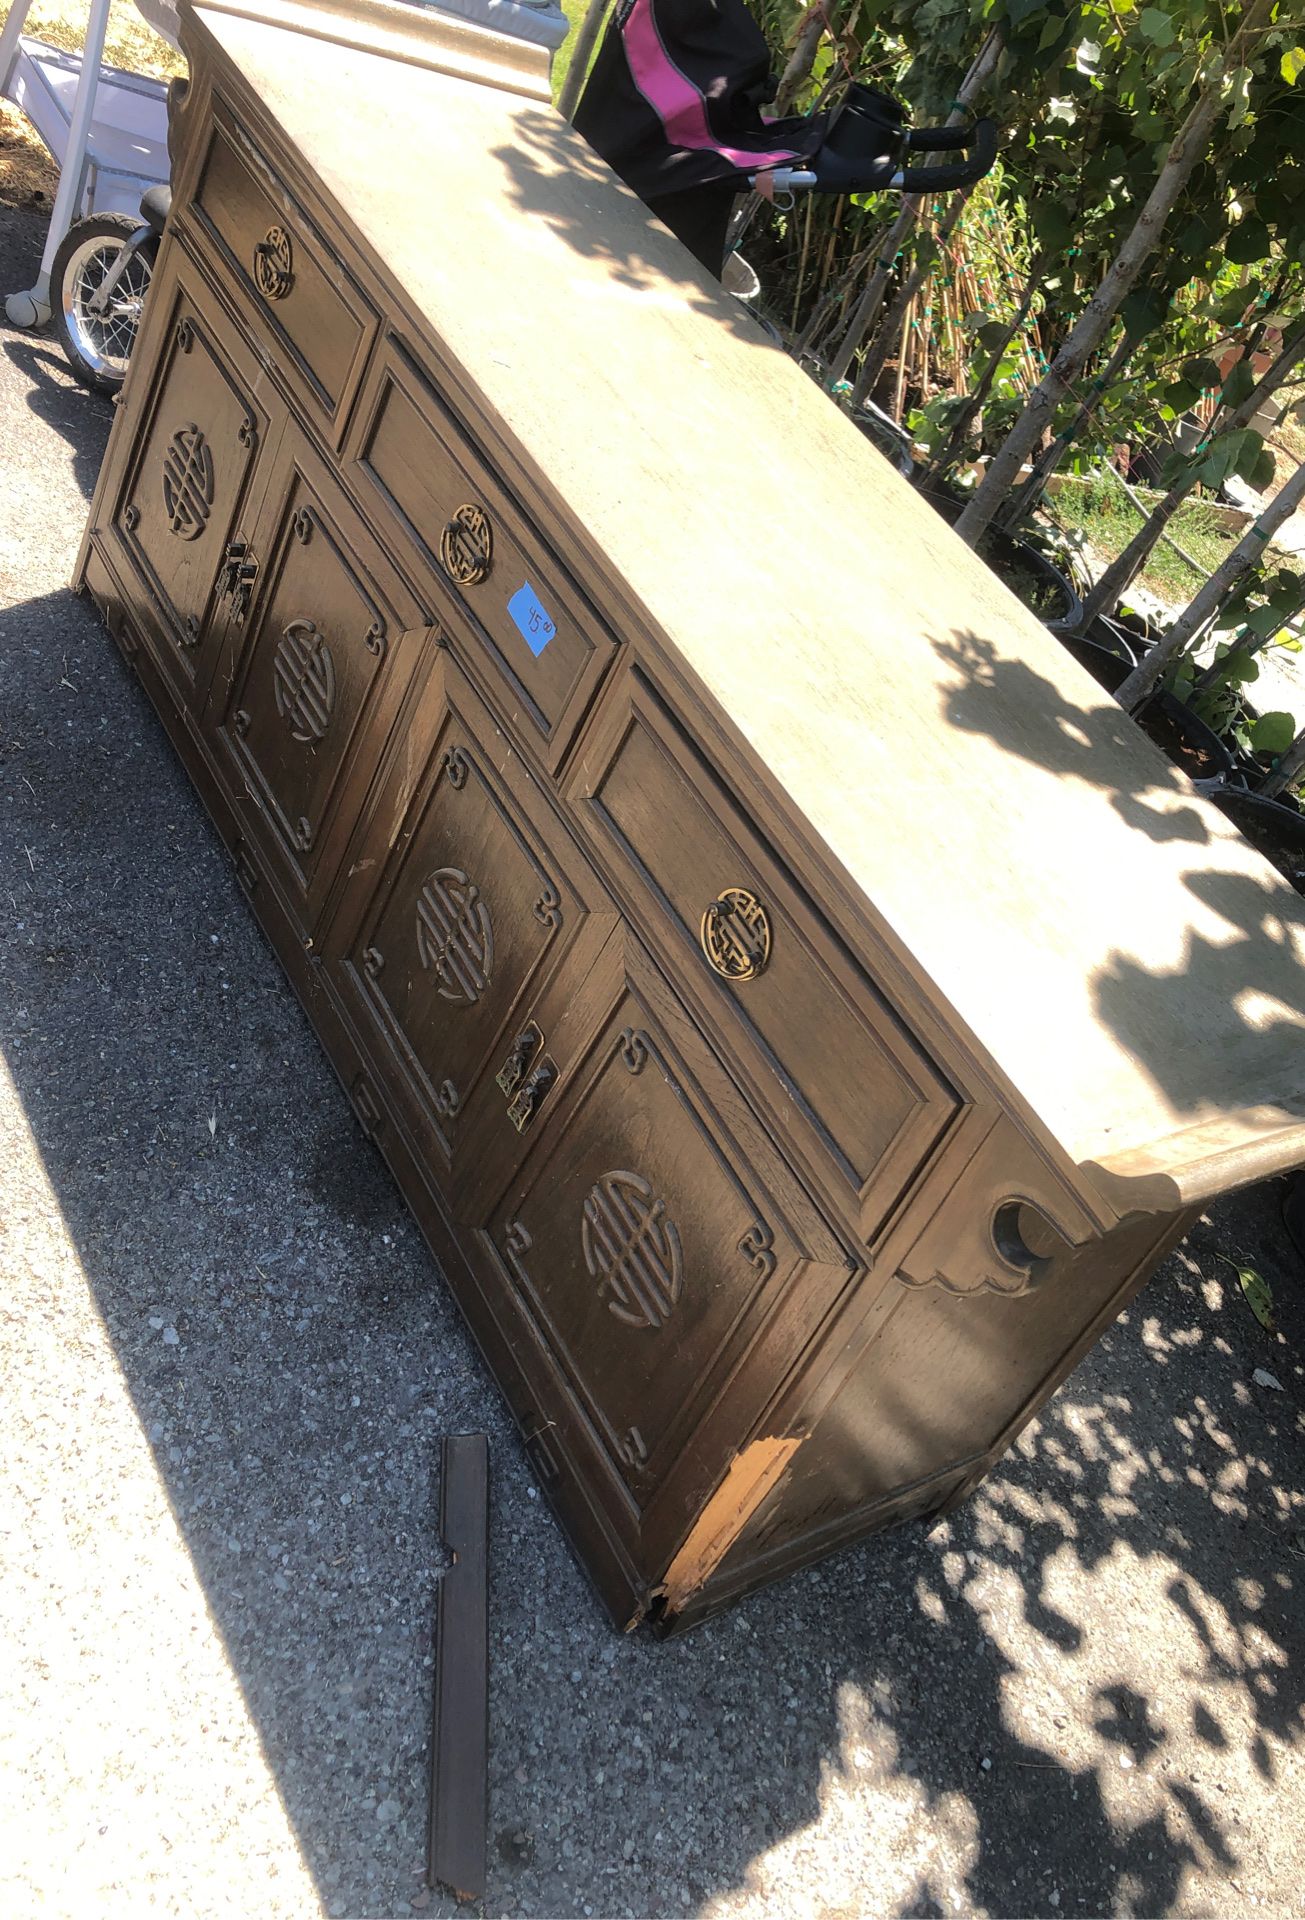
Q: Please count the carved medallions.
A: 4